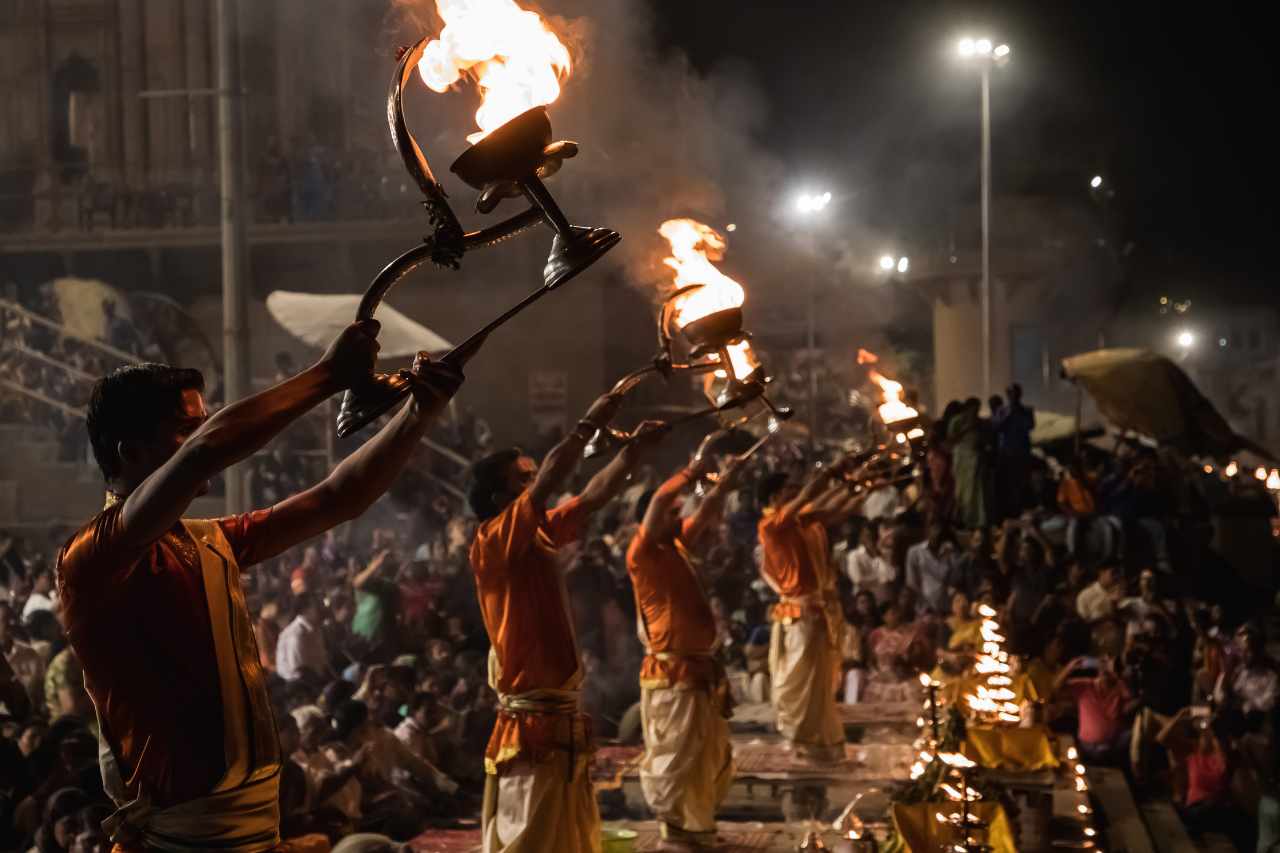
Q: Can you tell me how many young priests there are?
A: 4